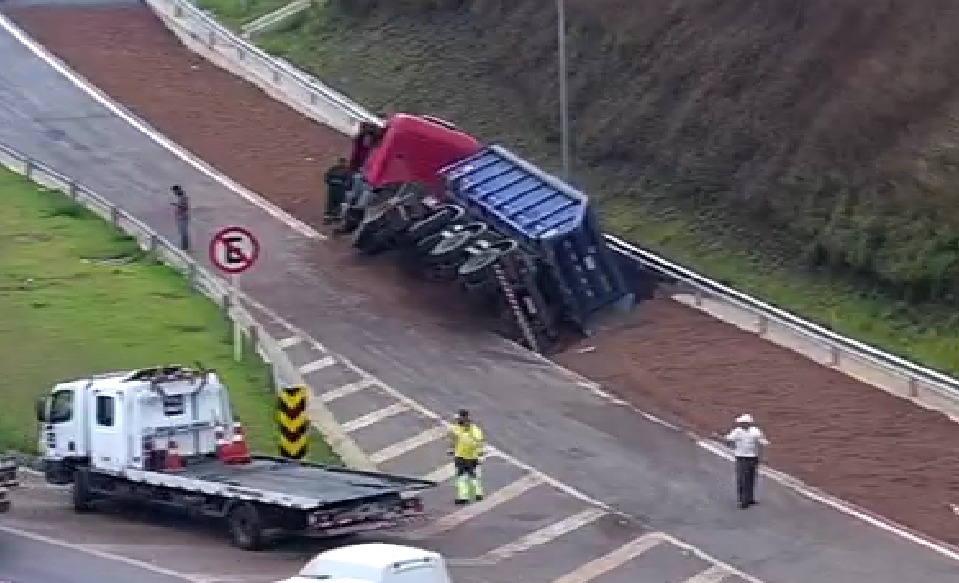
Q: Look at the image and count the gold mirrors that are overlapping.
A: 0